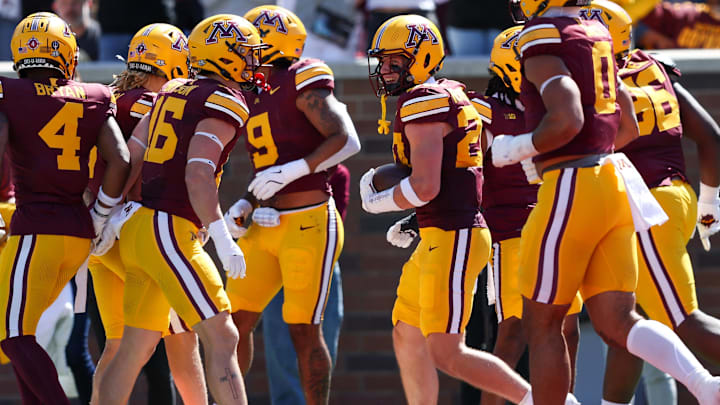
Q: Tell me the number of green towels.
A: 0